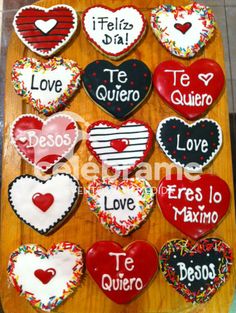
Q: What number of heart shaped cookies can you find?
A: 15